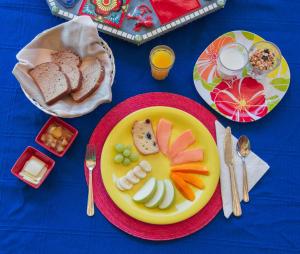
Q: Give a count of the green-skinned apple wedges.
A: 3